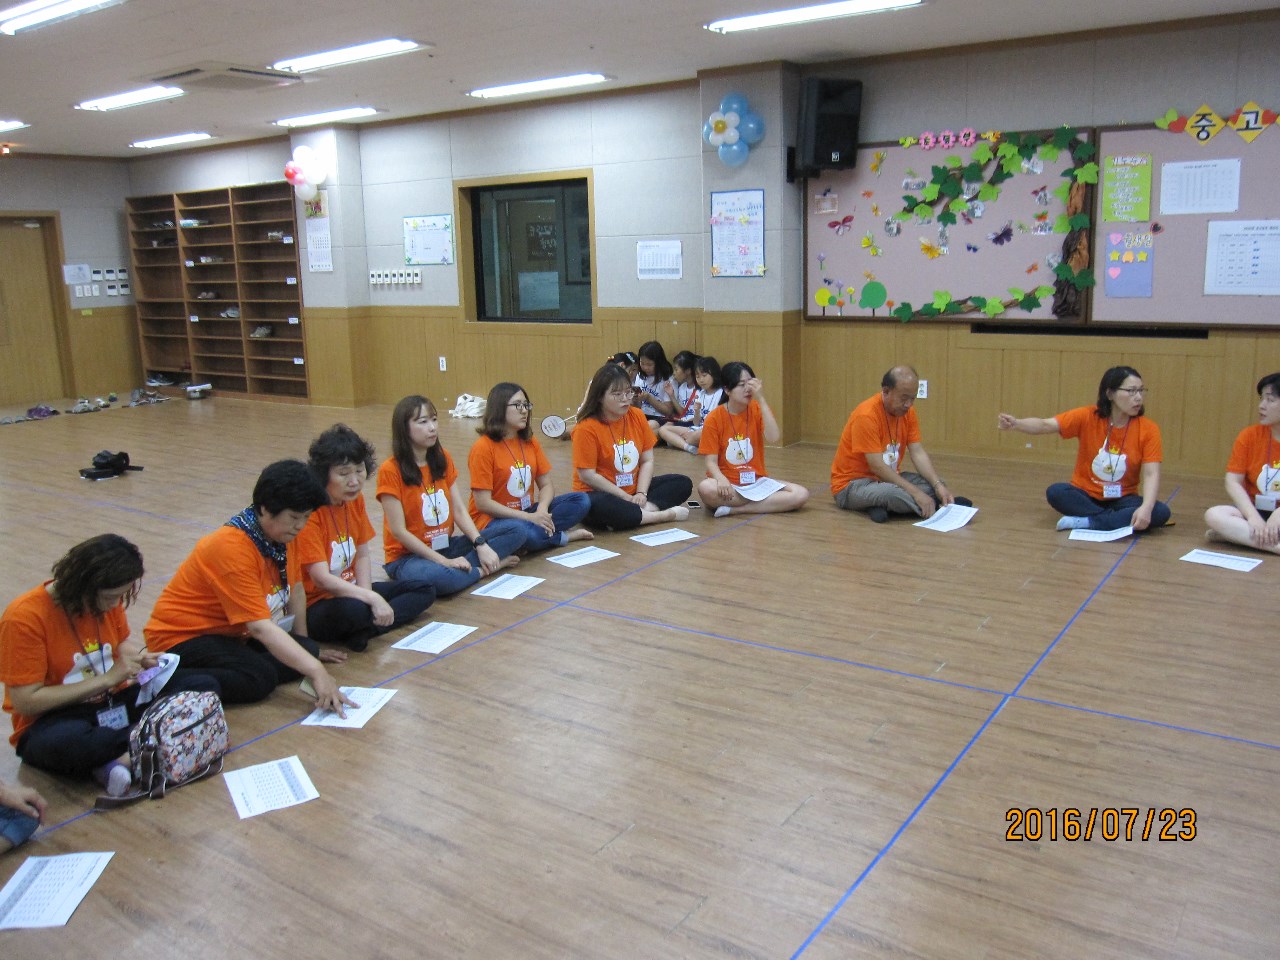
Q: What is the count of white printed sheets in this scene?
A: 11